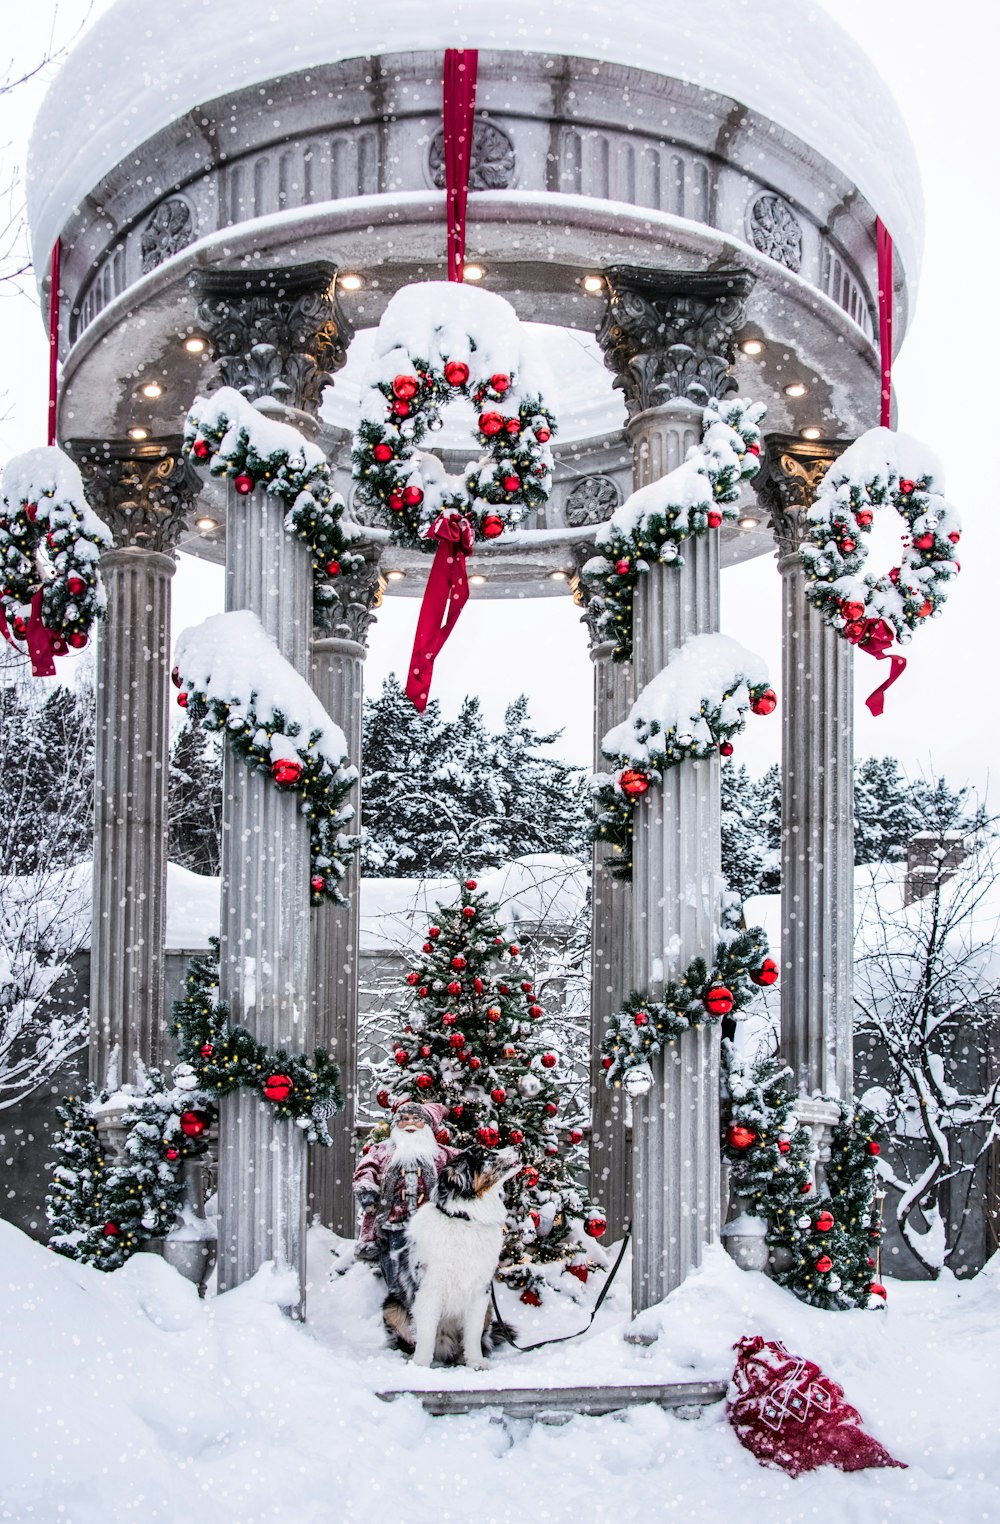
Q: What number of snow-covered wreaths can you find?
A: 3